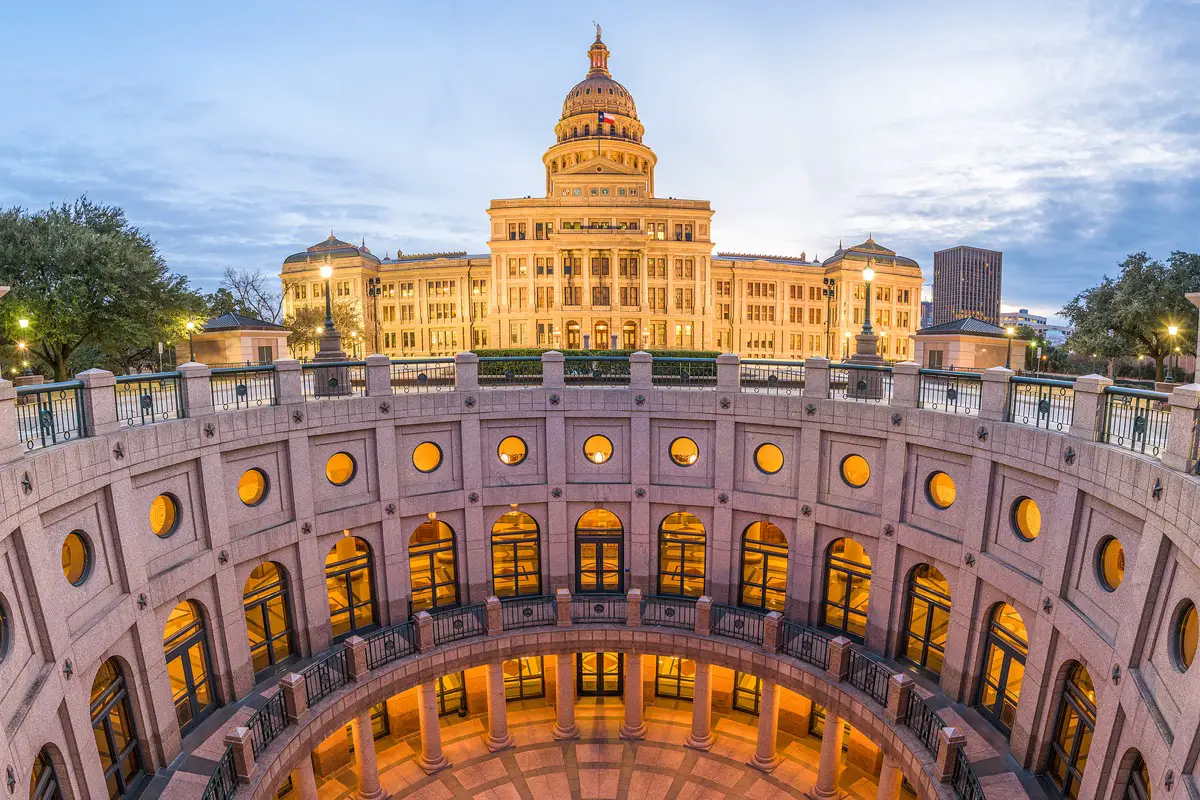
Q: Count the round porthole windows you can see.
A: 15